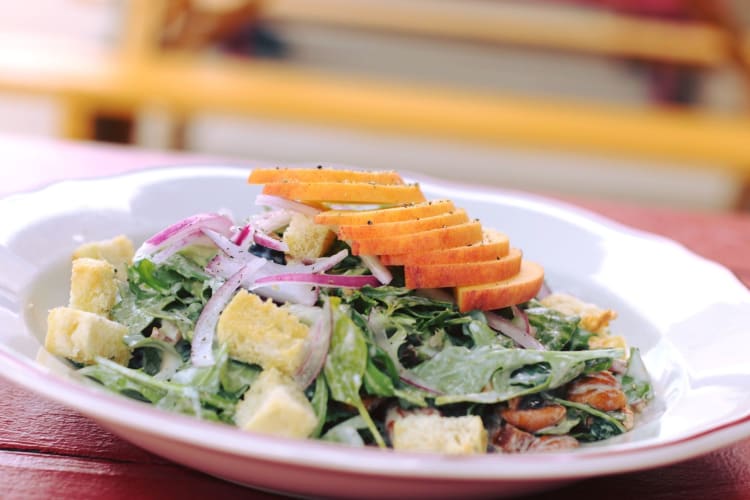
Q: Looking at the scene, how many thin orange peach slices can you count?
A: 8